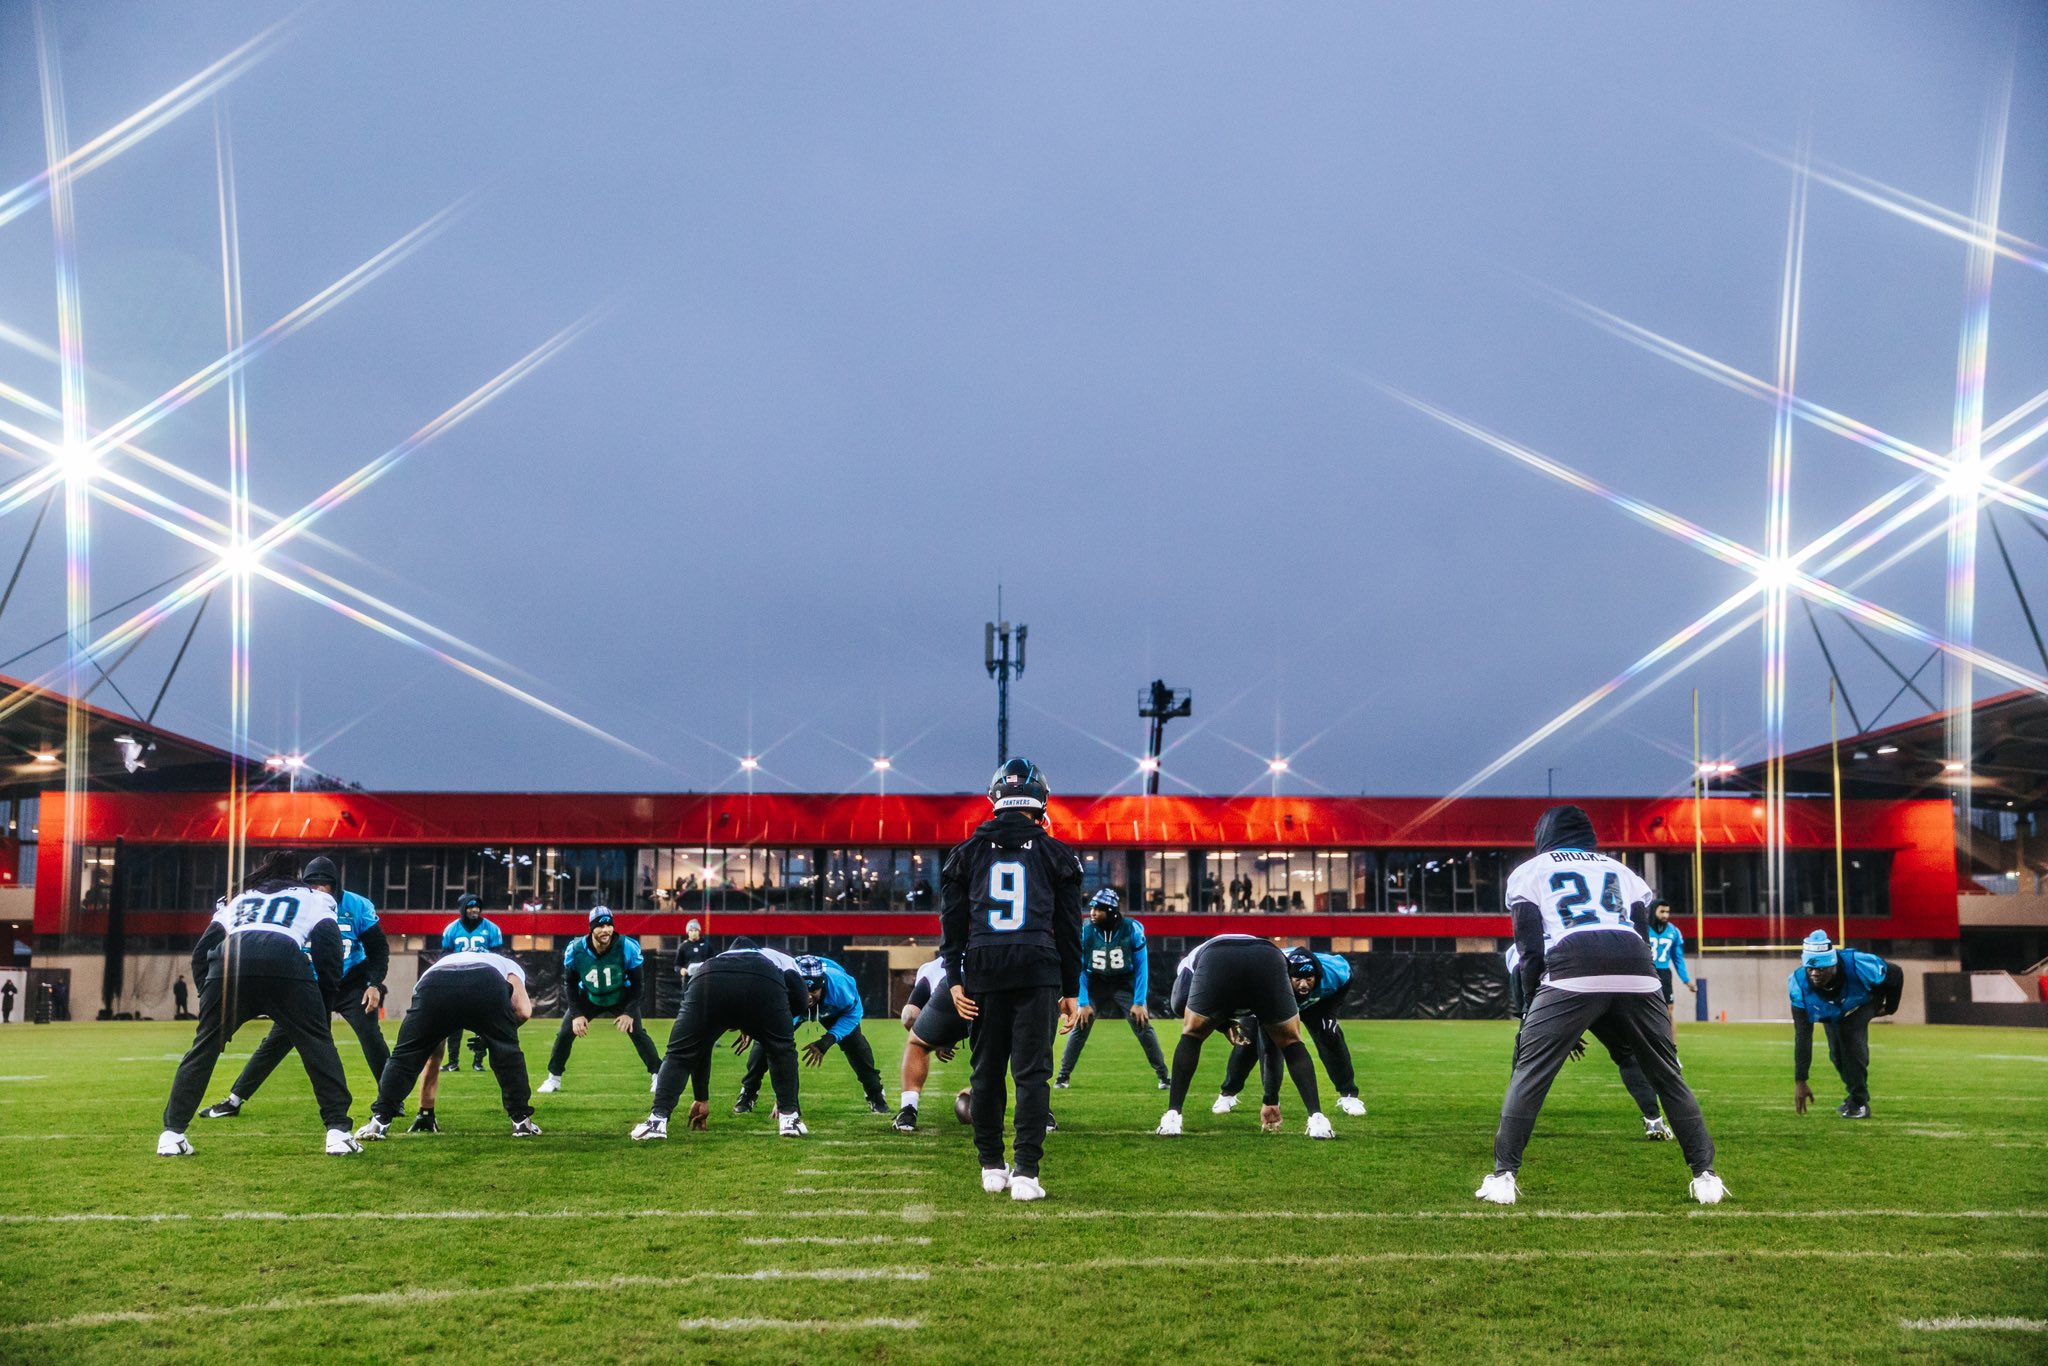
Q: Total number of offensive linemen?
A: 5